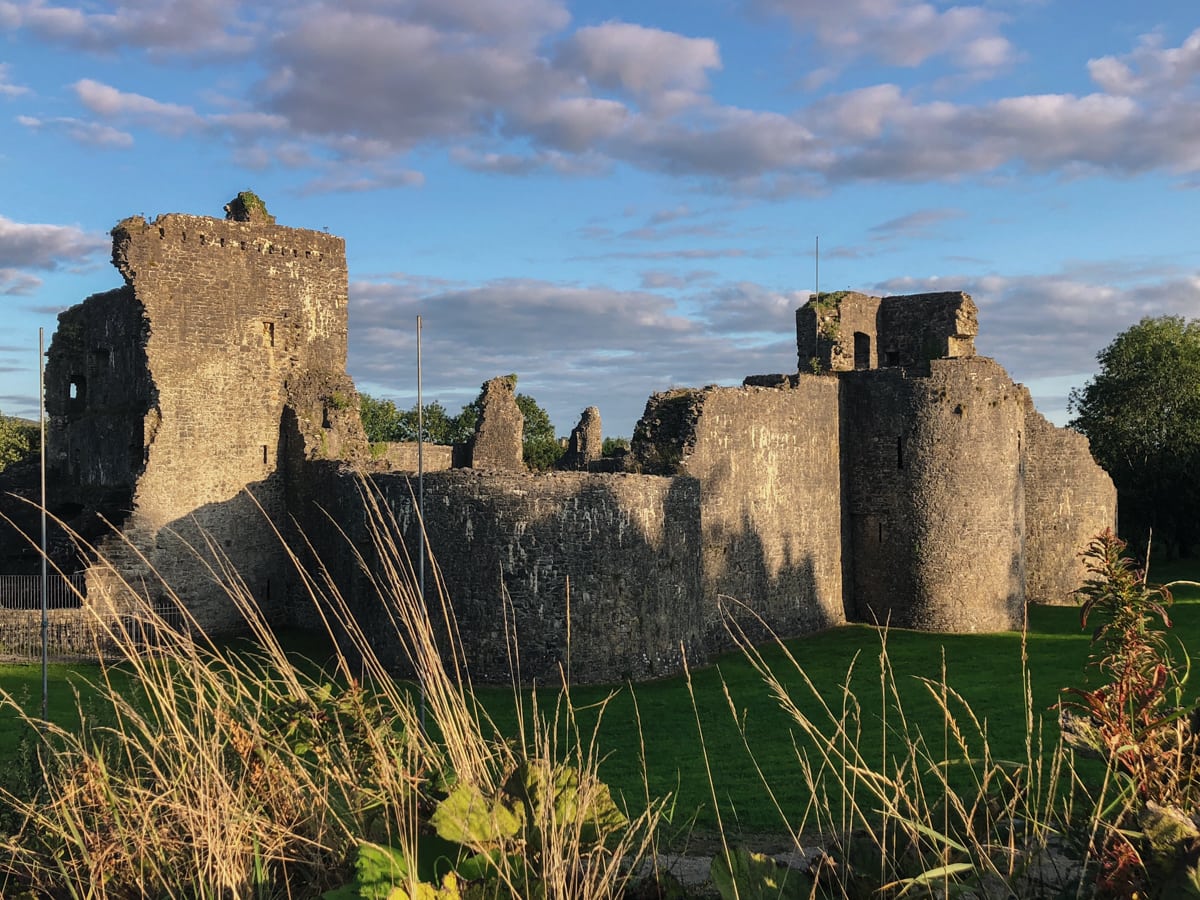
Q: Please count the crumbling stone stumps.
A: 2